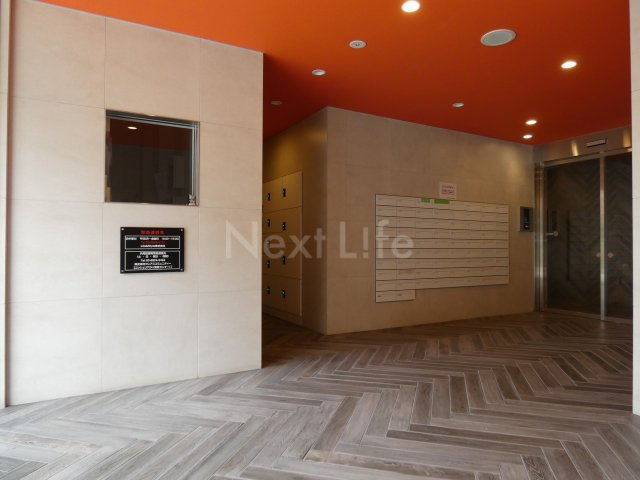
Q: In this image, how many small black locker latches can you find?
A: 9